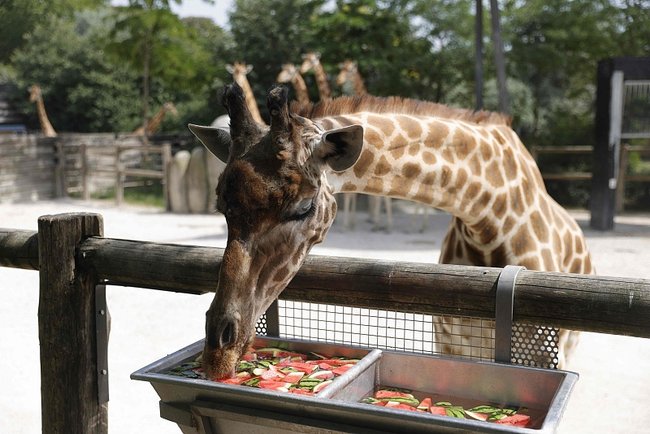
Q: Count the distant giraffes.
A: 6